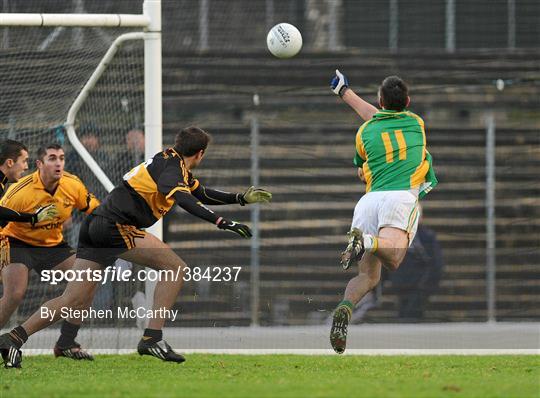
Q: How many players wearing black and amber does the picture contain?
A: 3